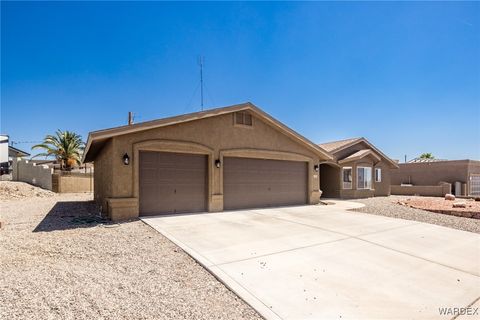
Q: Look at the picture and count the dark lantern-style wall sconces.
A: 3